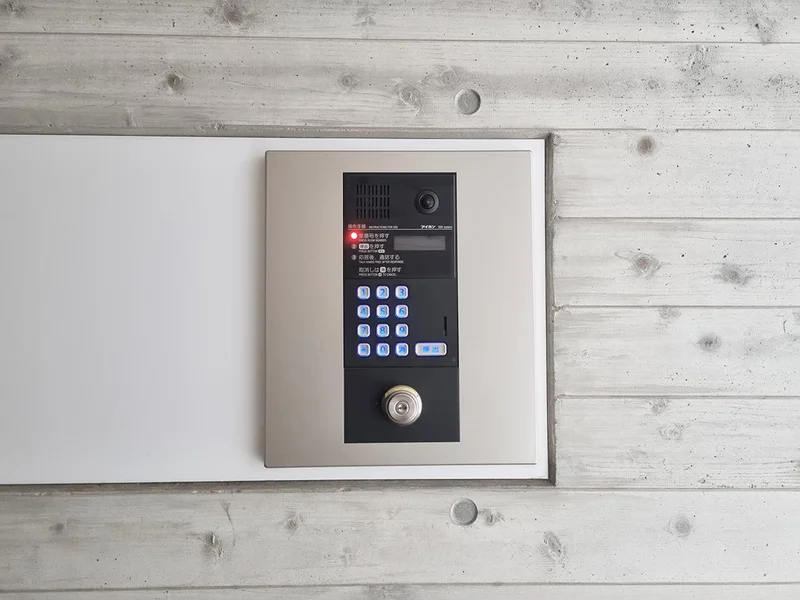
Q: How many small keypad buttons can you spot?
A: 12